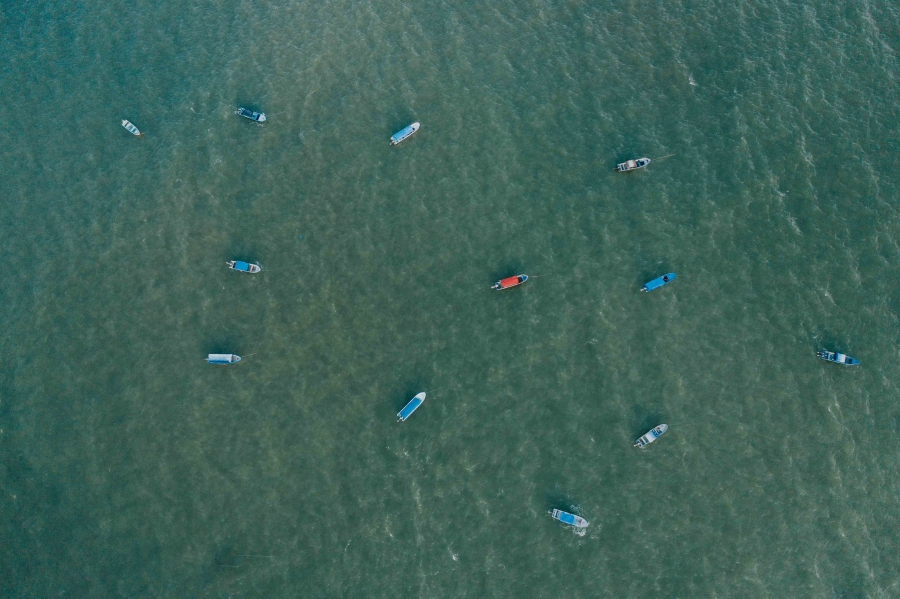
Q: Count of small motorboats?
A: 12